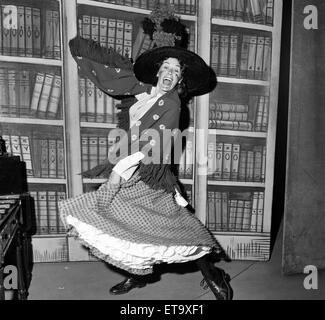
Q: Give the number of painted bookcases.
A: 3